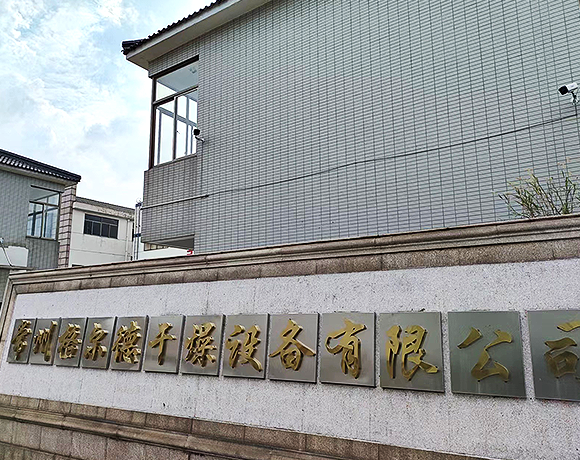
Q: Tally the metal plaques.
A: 13